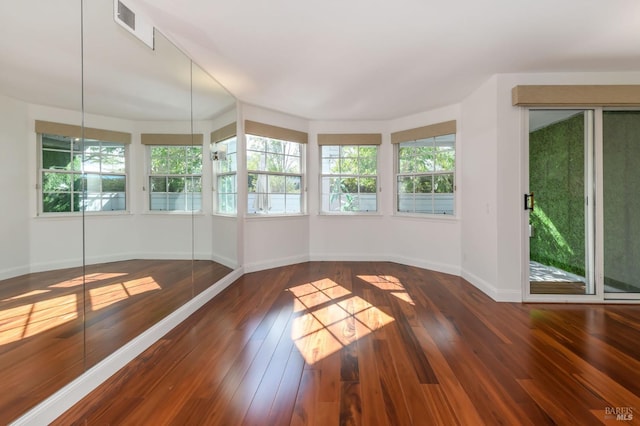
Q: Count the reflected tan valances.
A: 3